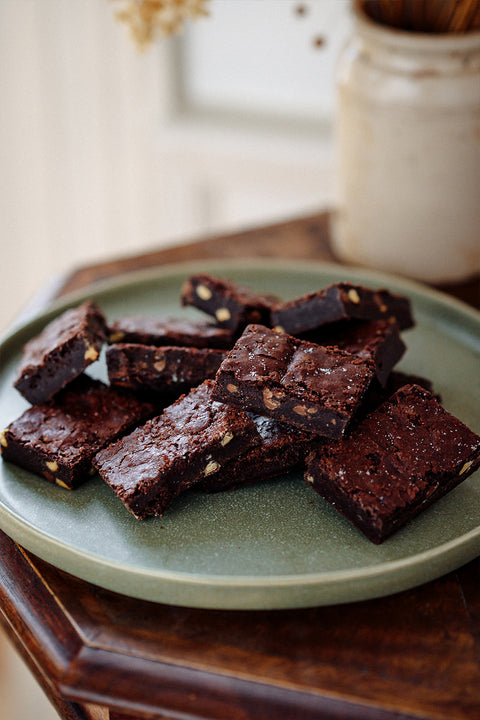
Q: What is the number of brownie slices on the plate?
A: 12